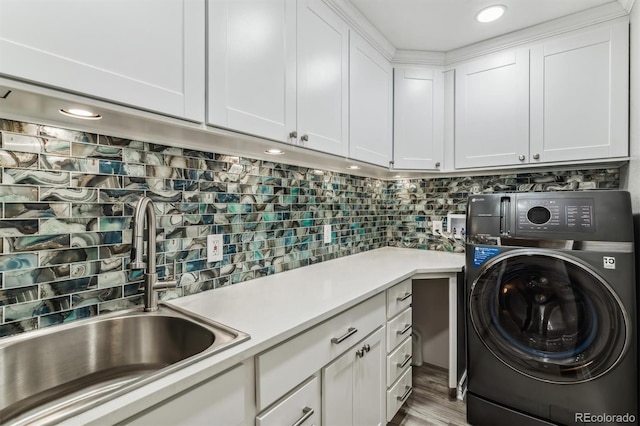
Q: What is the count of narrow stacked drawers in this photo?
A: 4